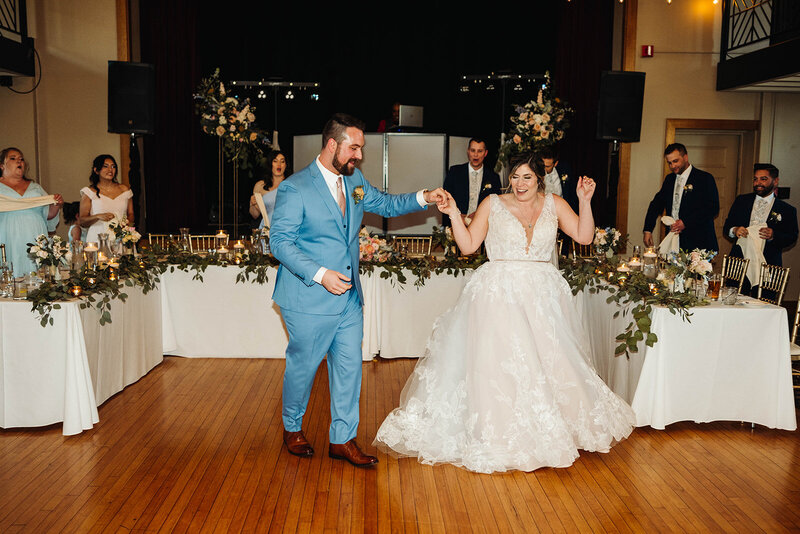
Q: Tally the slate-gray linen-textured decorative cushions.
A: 0